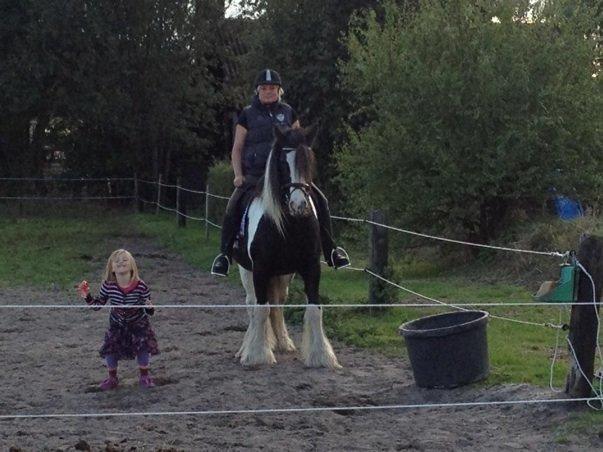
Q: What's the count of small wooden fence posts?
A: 4